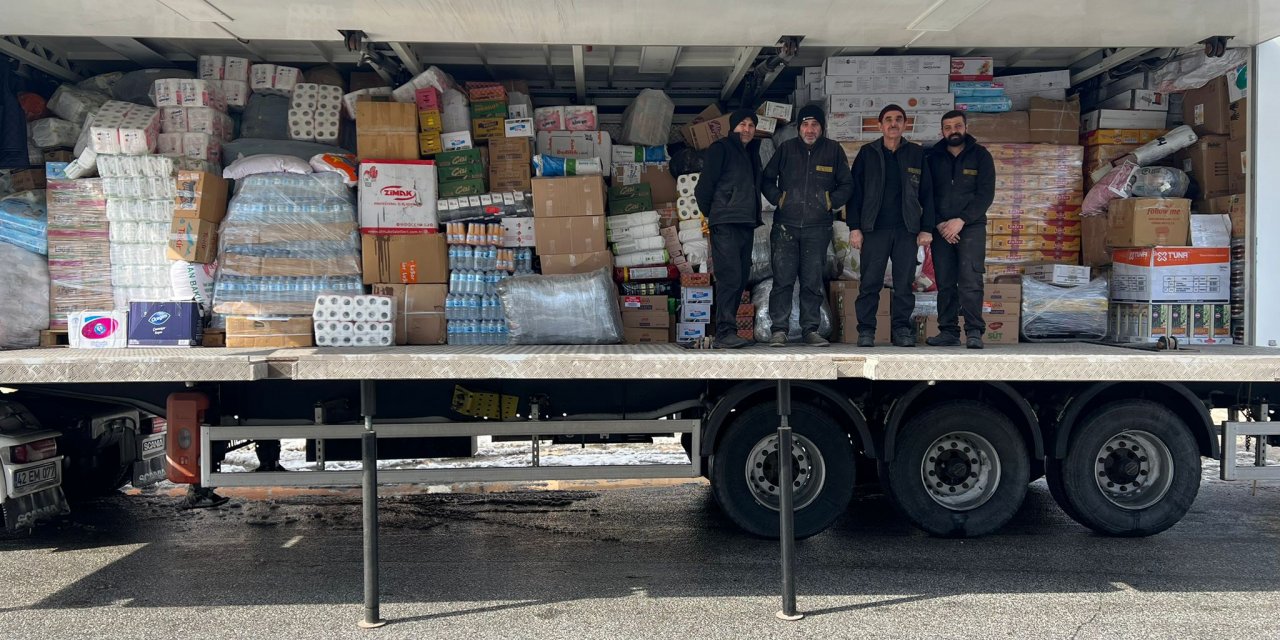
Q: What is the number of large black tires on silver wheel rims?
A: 3